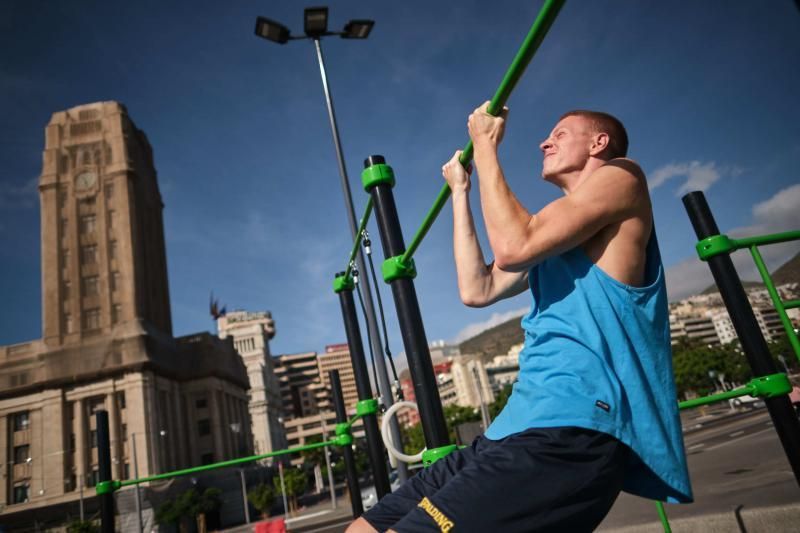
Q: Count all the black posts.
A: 5